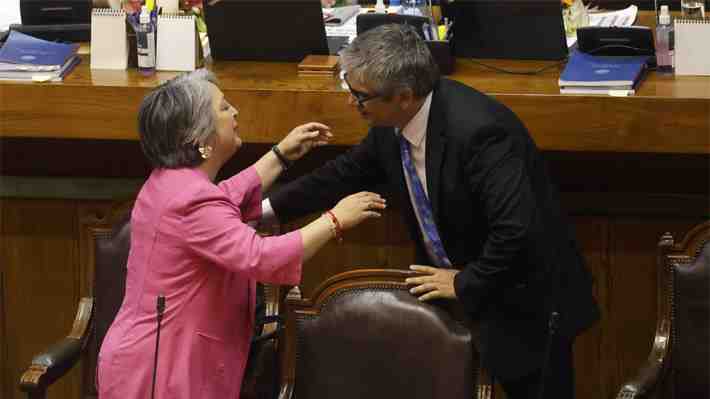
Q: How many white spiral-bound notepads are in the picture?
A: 3